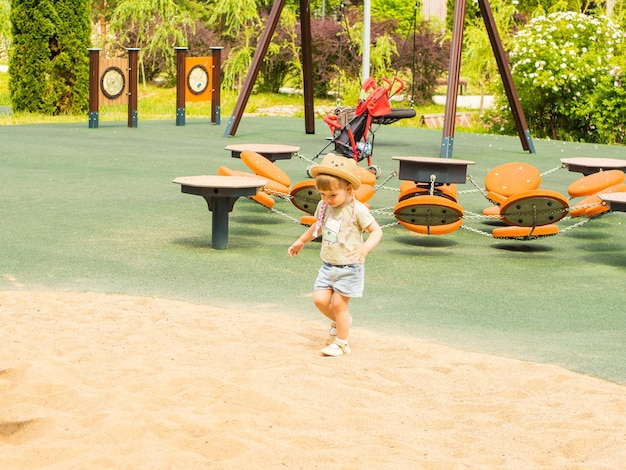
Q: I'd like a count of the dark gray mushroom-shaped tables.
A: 5